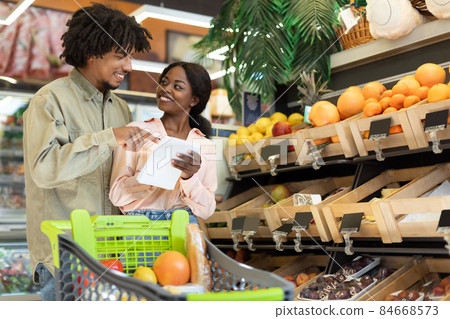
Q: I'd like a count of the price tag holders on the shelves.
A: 11